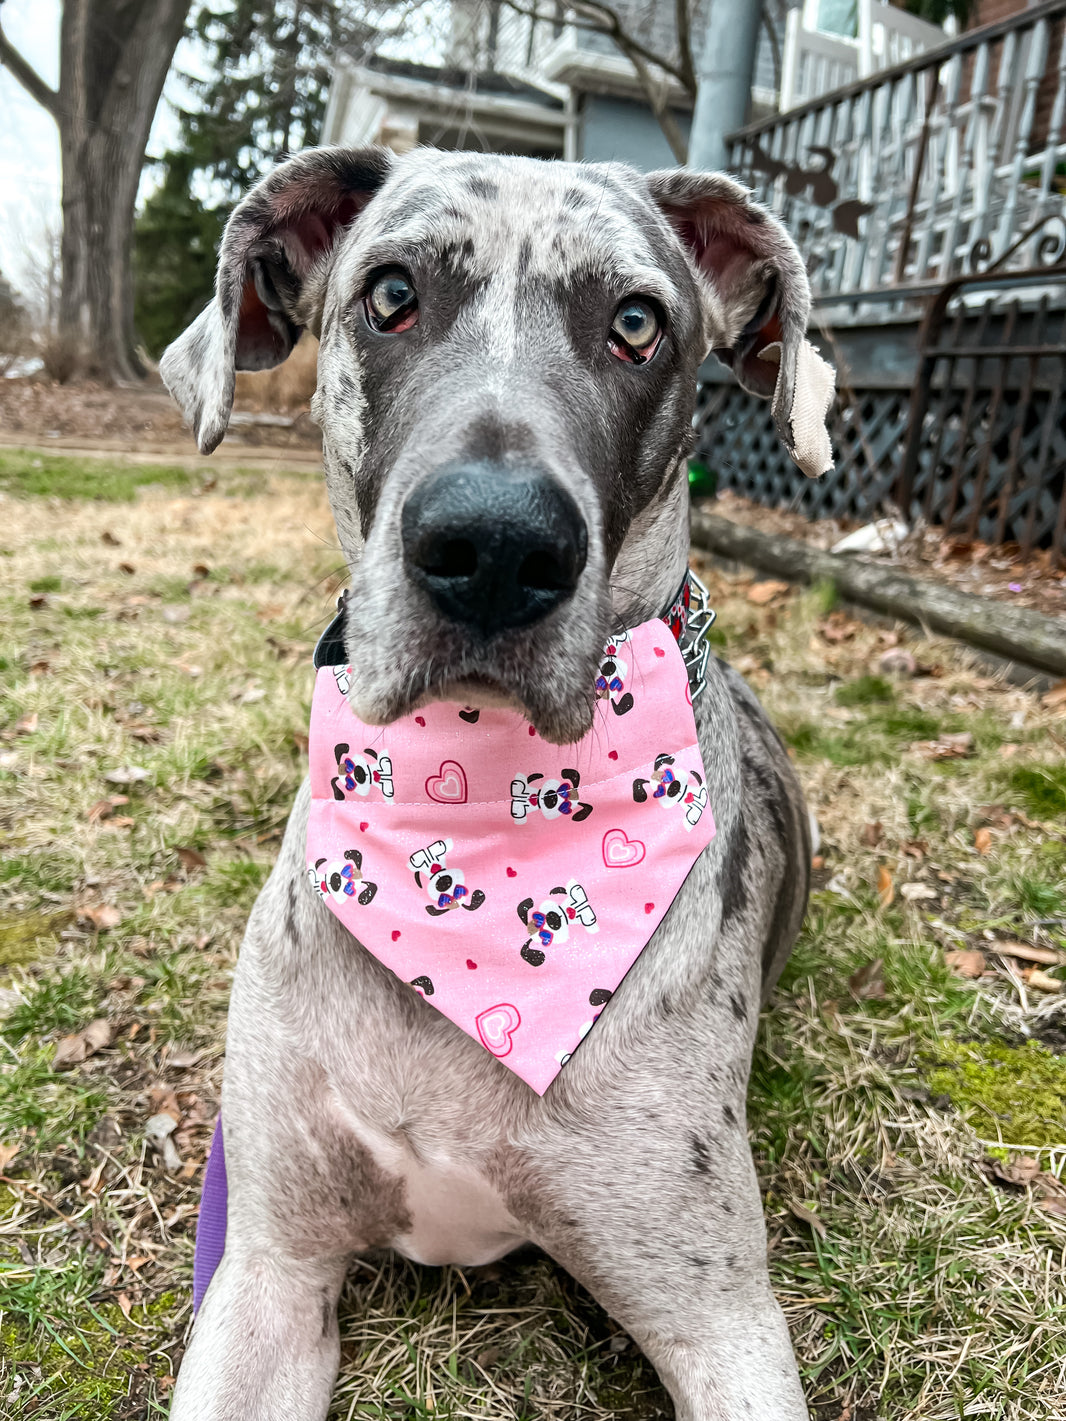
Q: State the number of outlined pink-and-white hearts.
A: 3